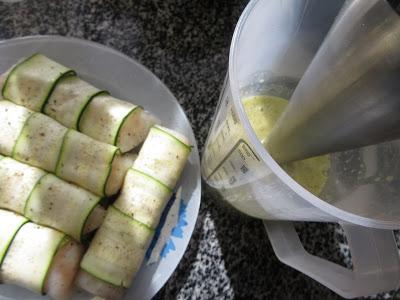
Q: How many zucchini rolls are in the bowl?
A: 5